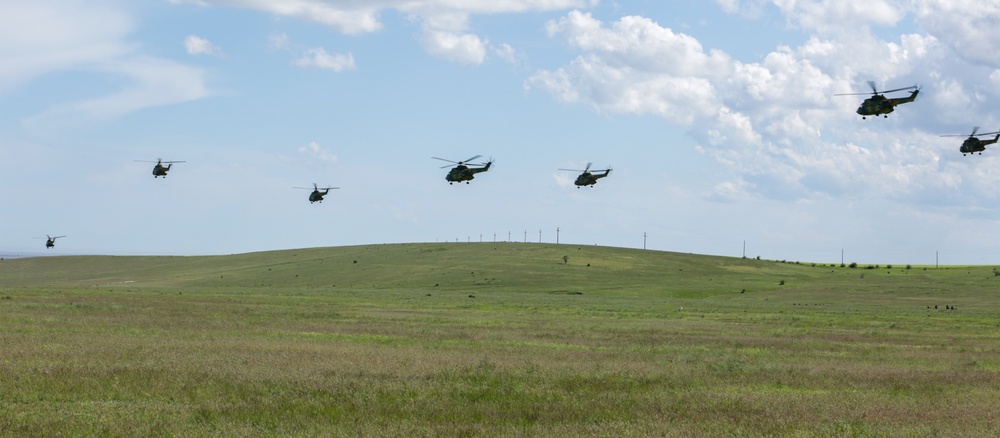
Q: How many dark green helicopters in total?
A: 7